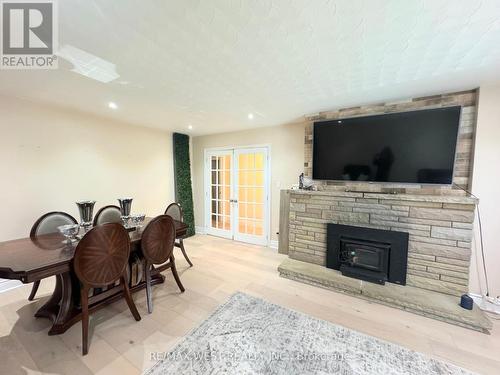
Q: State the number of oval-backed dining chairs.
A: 5